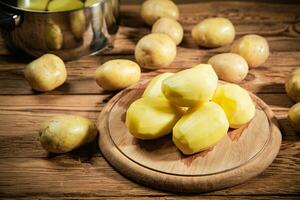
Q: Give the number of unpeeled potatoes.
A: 11